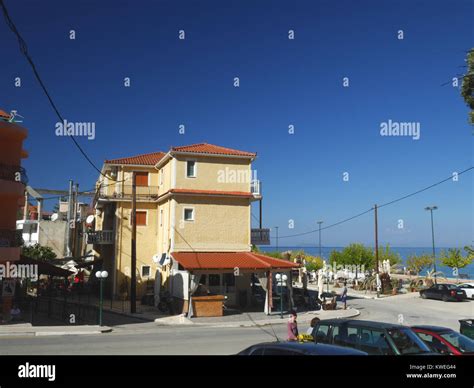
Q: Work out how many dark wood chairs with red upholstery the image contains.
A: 0